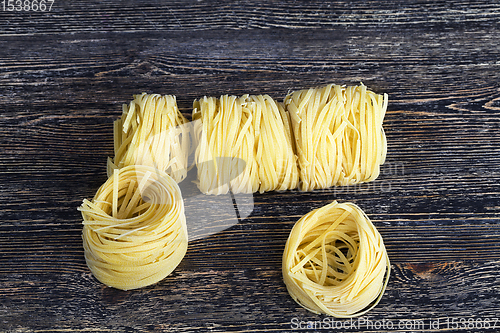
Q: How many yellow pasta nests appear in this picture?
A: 5